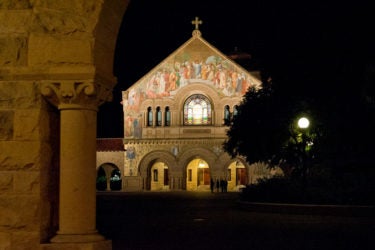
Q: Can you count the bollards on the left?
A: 1